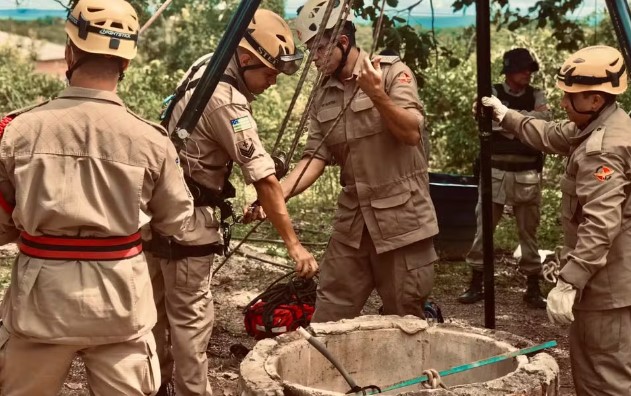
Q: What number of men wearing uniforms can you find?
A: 5